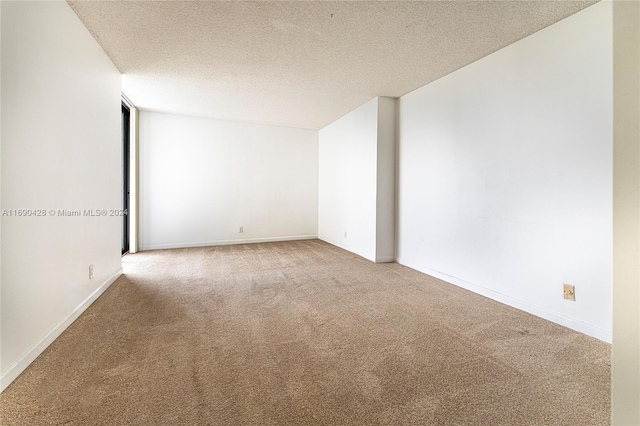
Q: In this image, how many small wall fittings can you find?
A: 4